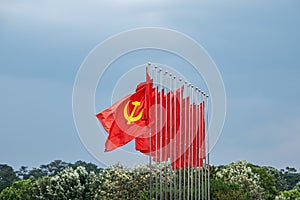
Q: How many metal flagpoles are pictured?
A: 15